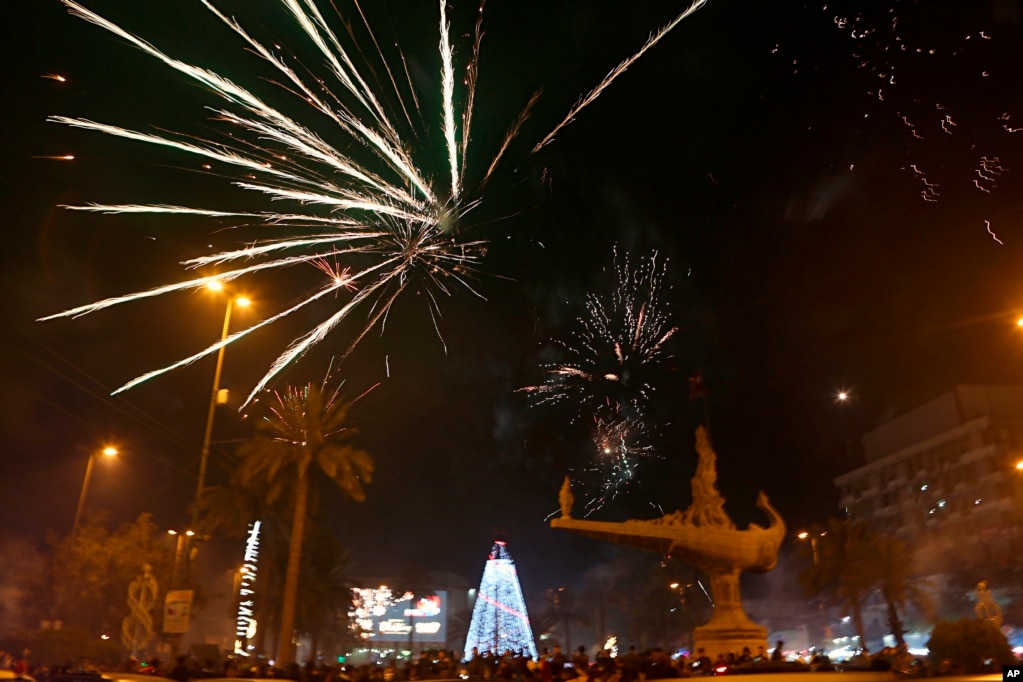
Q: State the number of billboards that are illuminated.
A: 1